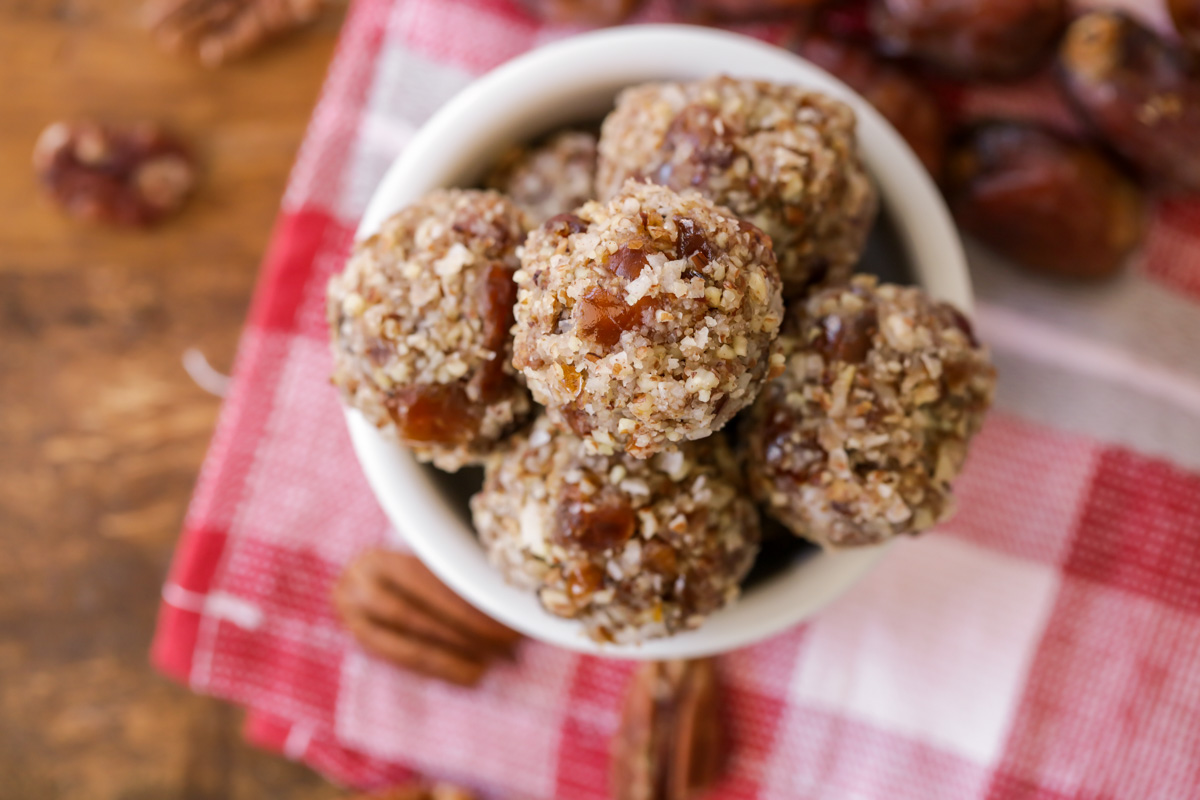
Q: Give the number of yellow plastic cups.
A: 0